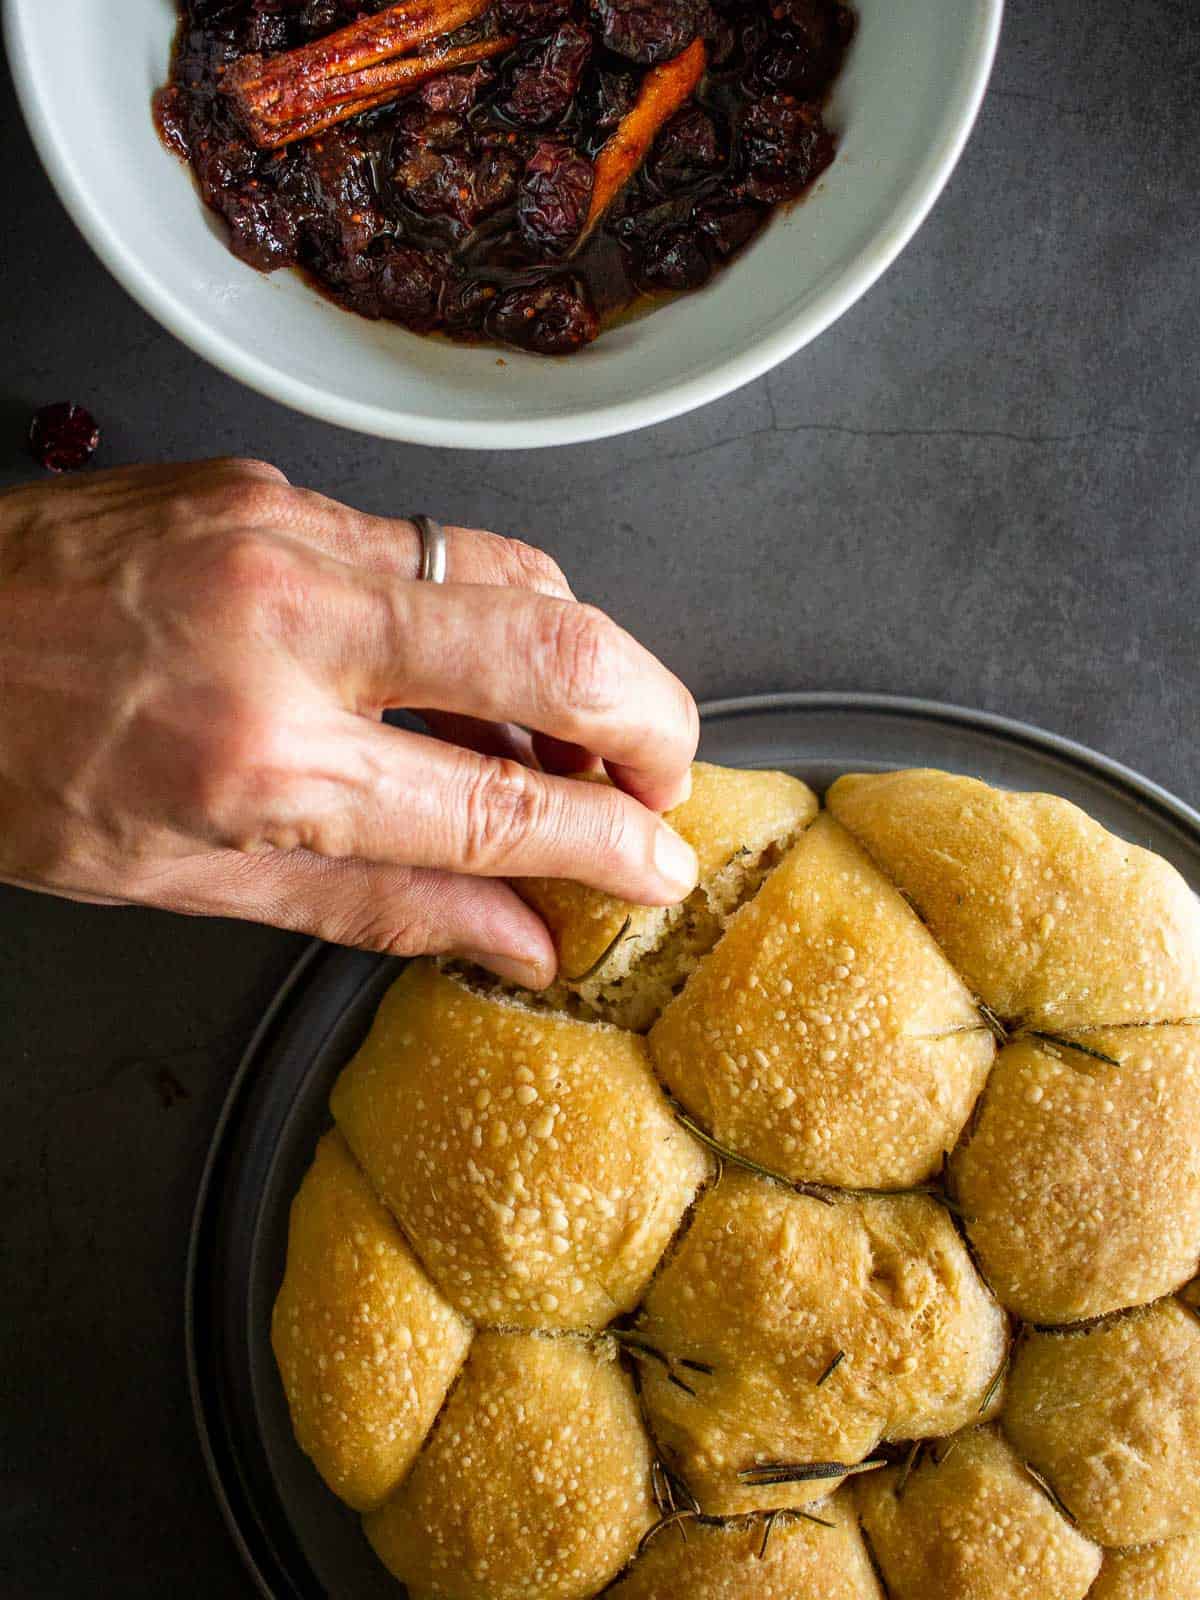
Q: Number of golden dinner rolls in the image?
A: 12